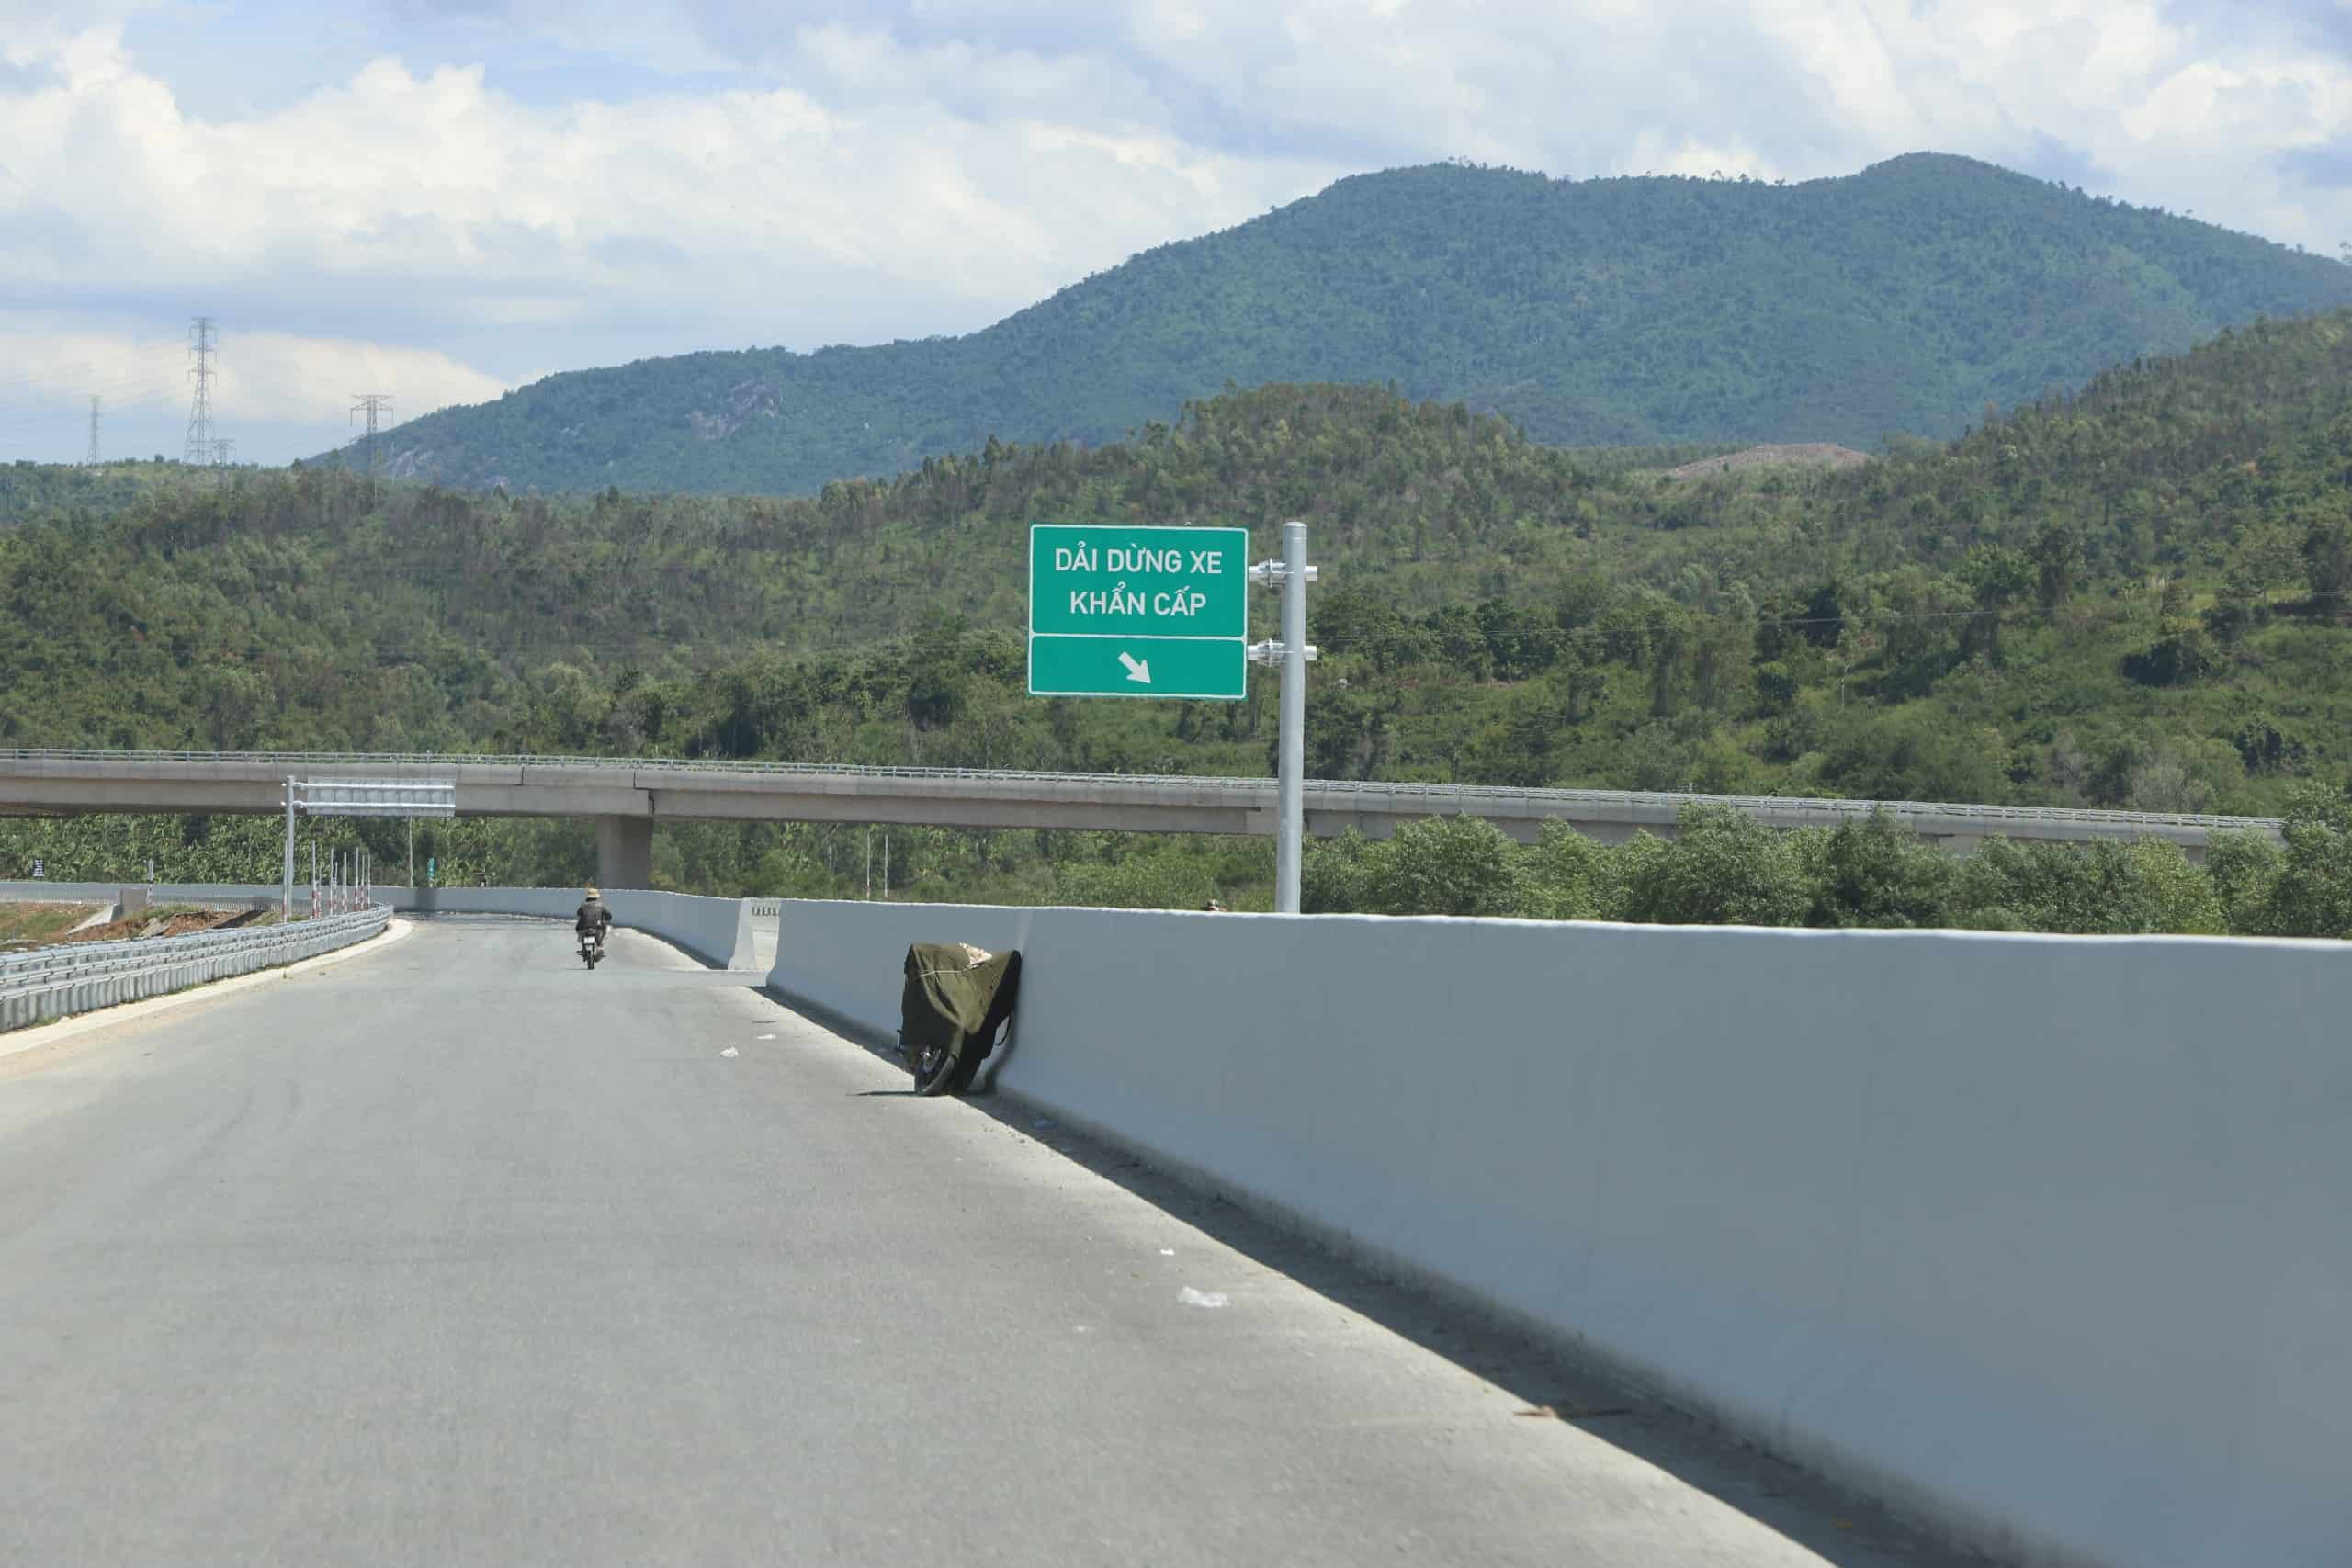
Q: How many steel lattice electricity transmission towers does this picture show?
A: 4